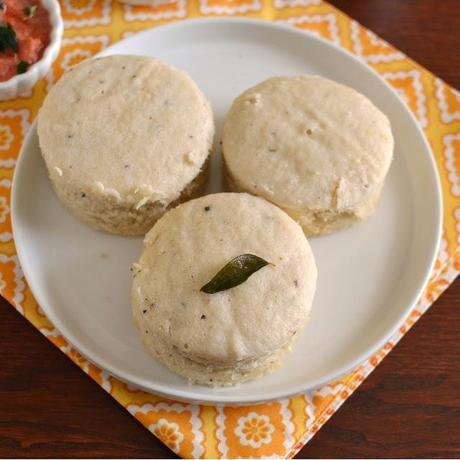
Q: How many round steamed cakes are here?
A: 3